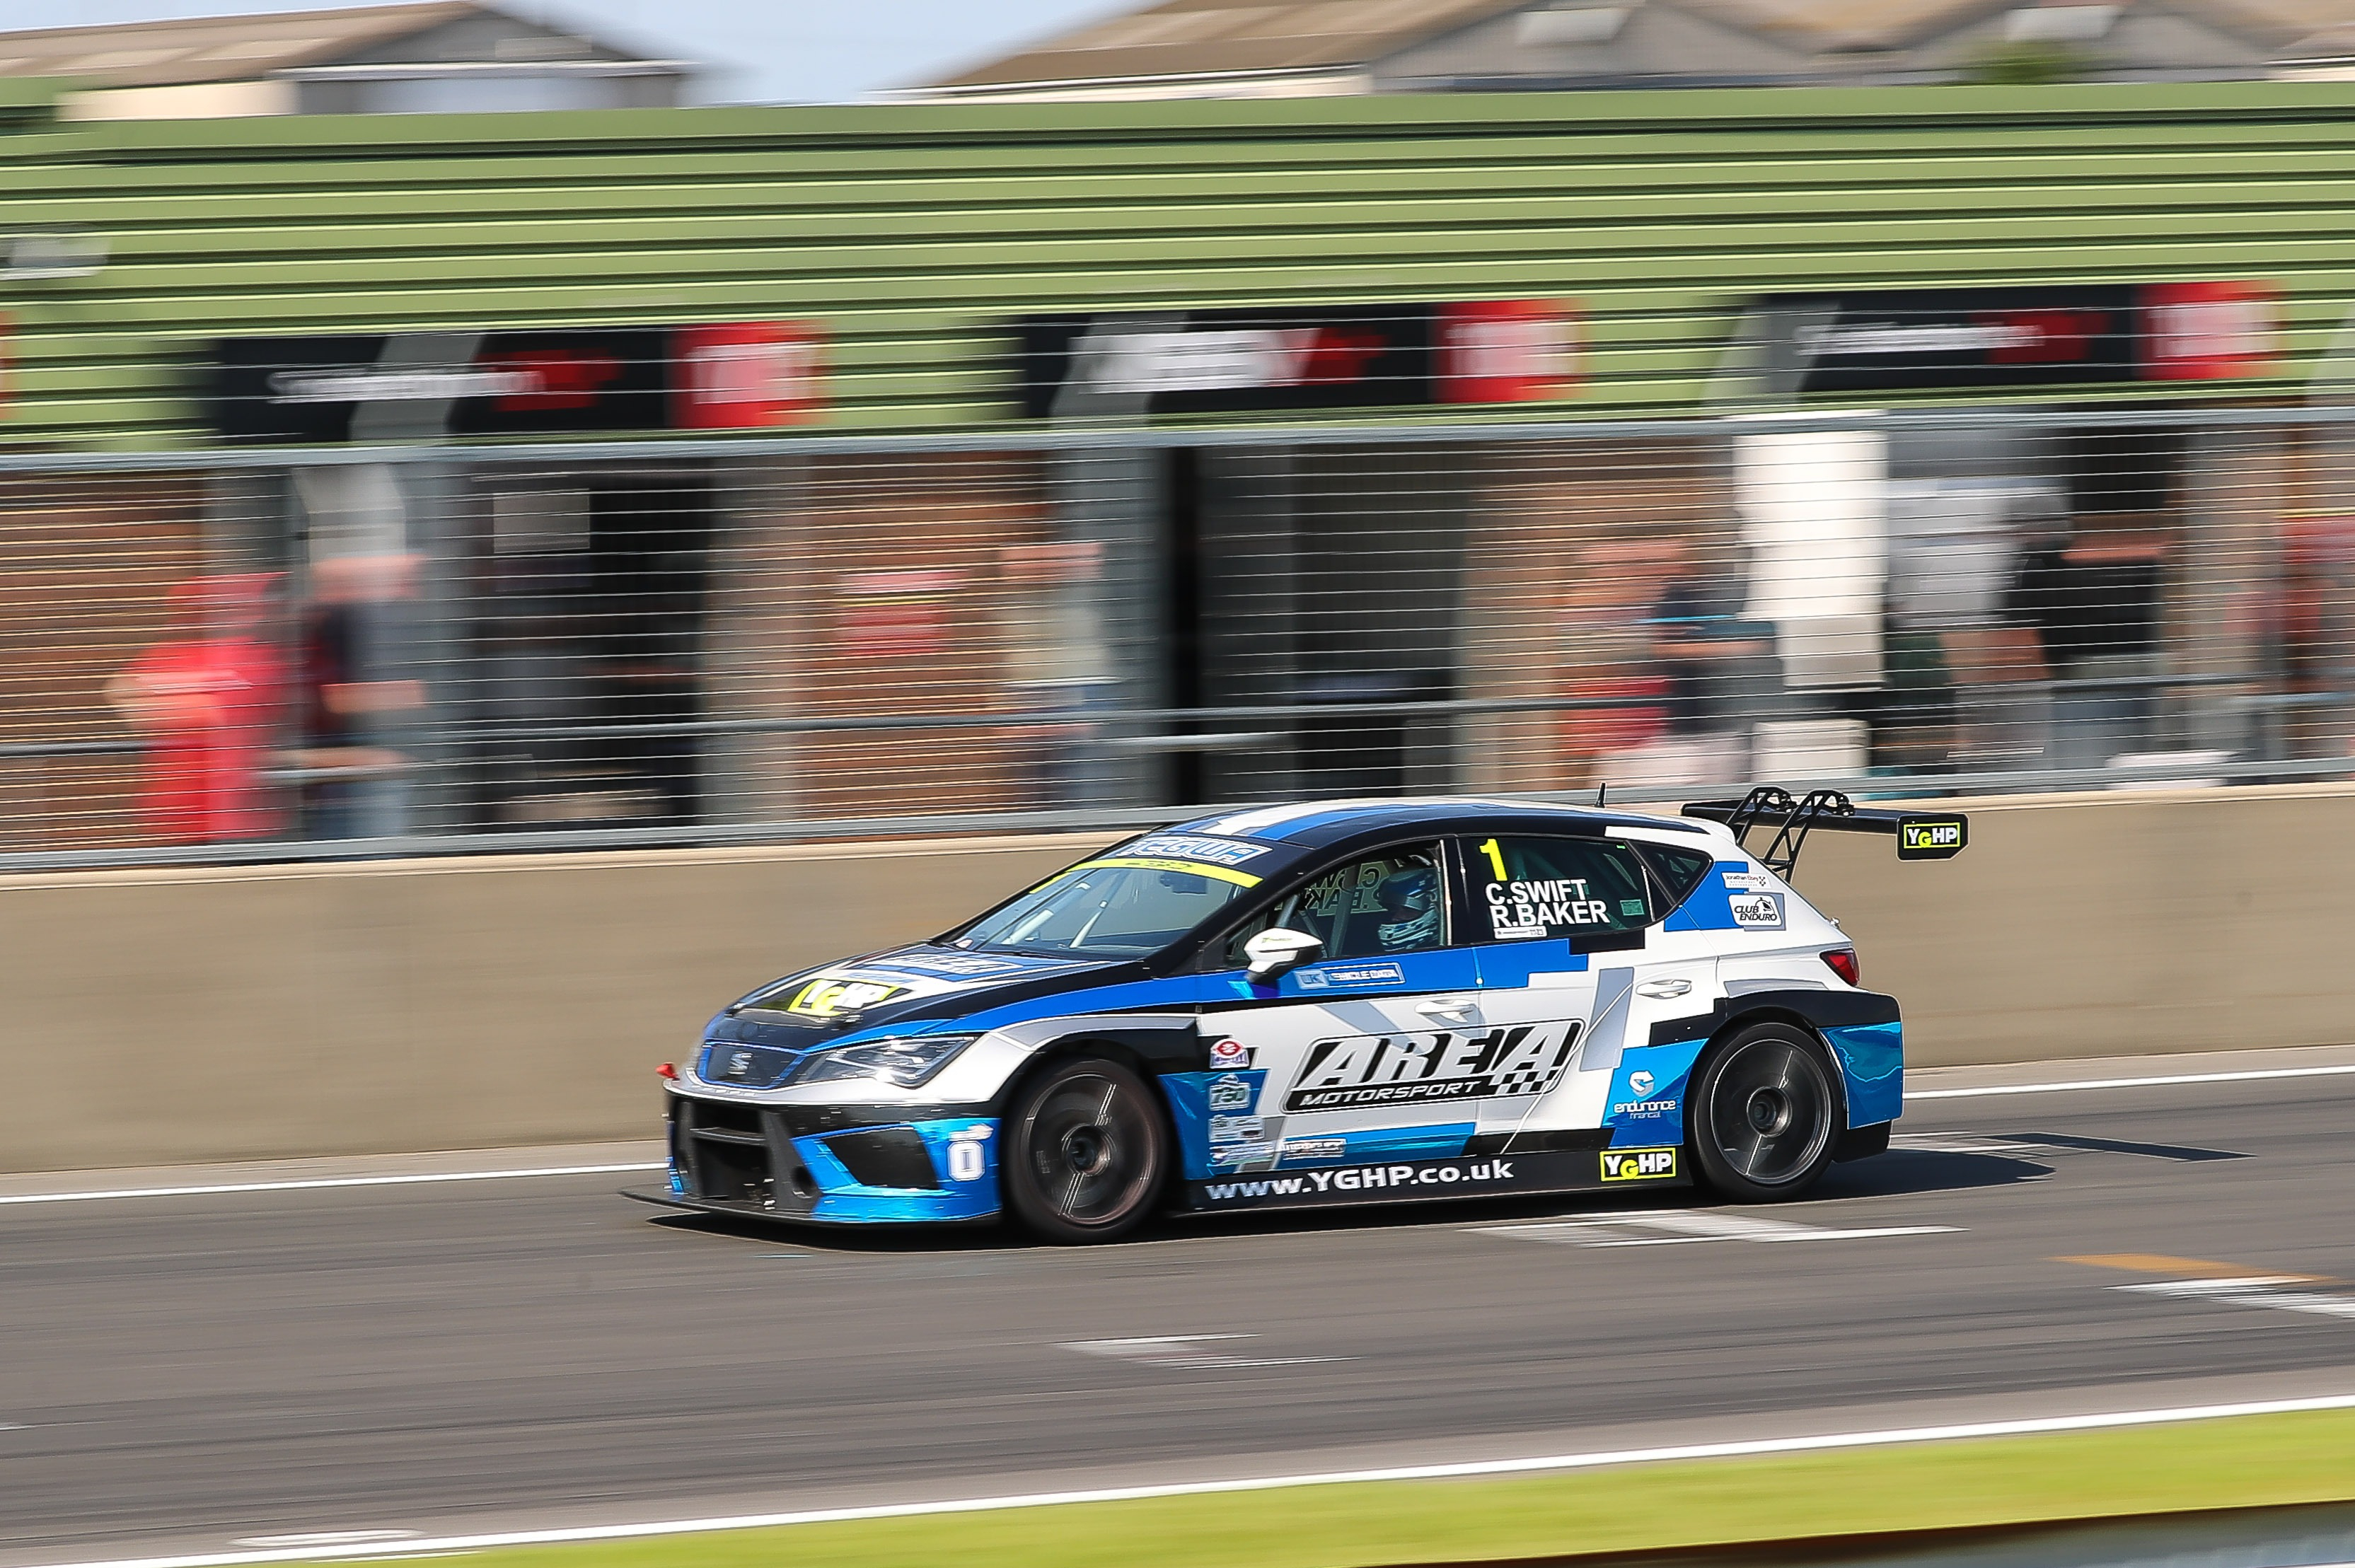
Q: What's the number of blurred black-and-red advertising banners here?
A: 3